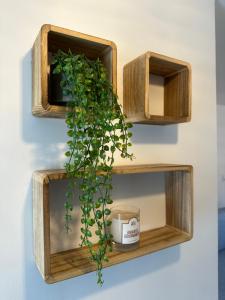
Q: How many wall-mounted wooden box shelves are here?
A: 3